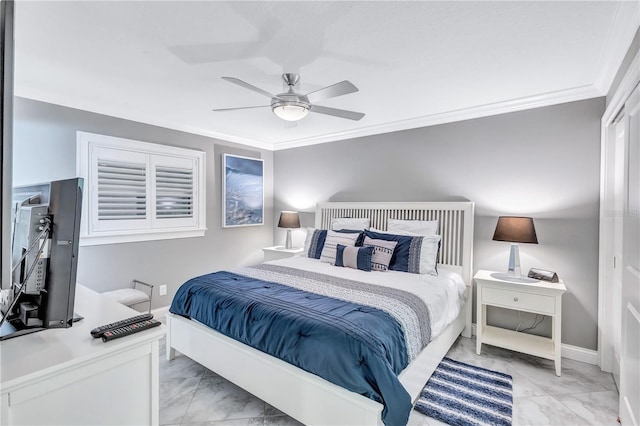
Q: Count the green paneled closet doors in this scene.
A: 0